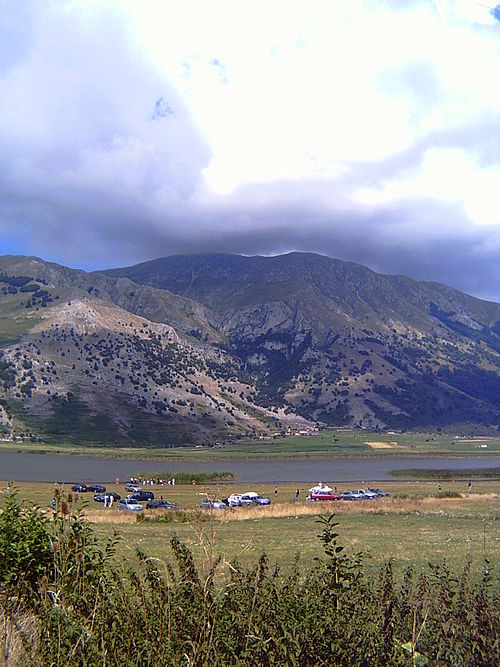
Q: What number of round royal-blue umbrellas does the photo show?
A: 0